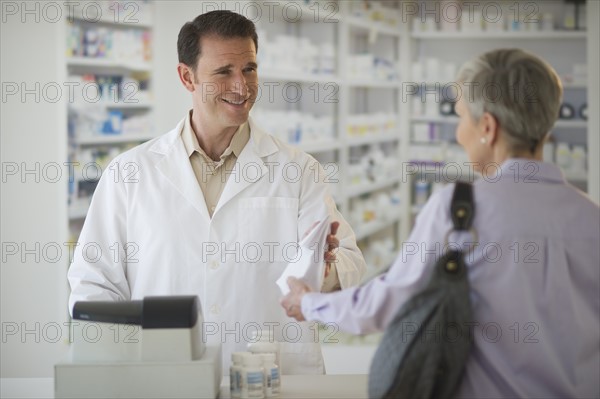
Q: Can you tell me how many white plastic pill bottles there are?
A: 4